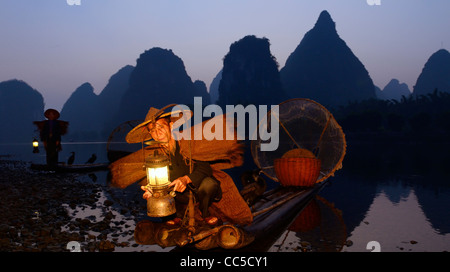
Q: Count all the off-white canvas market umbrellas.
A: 0